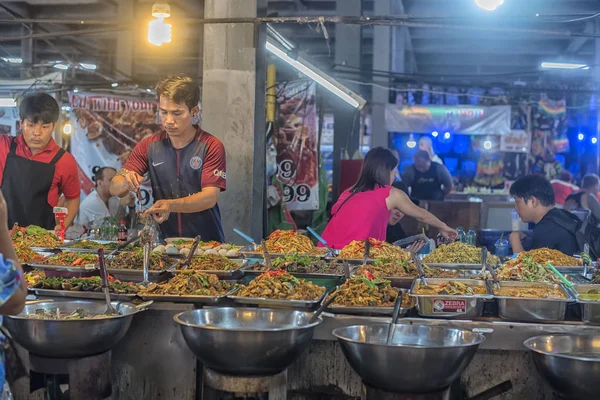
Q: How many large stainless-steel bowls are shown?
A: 4